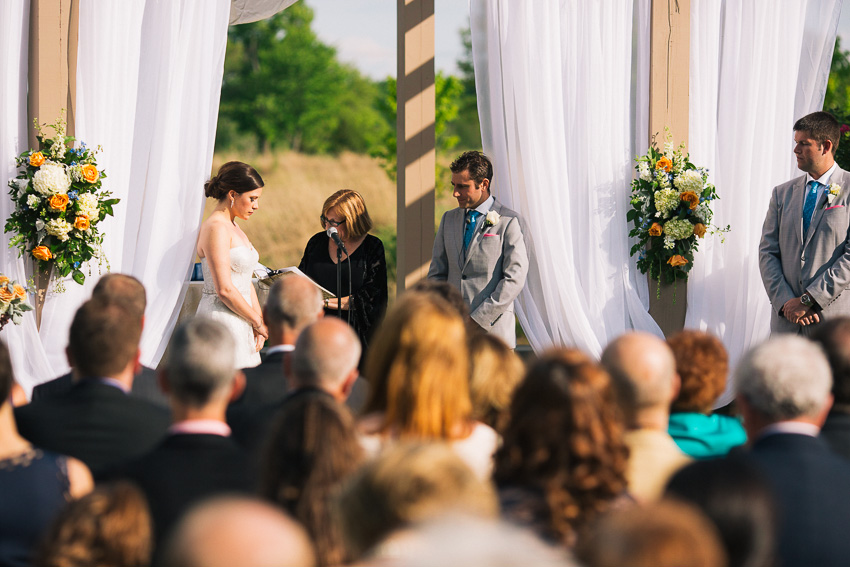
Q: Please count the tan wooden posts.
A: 3